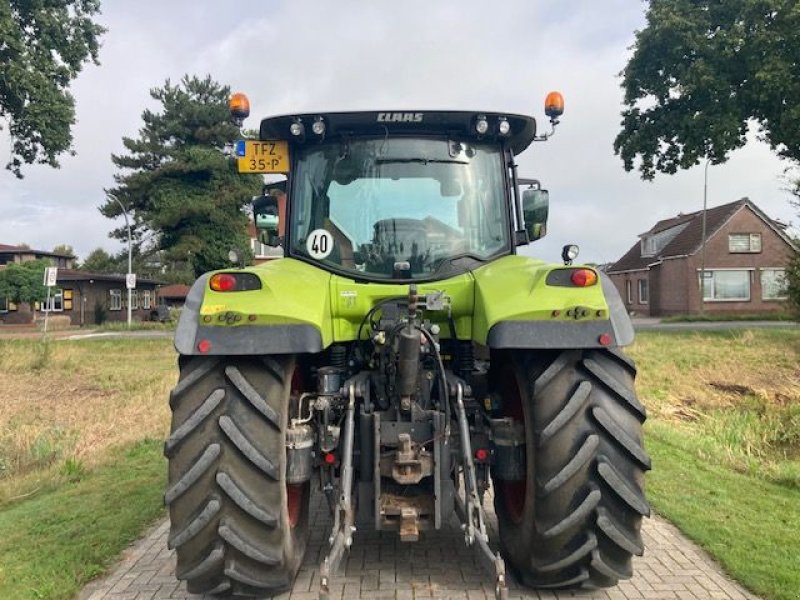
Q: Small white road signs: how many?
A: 2